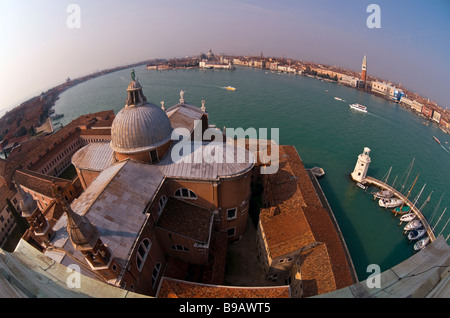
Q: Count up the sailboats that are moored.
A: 7